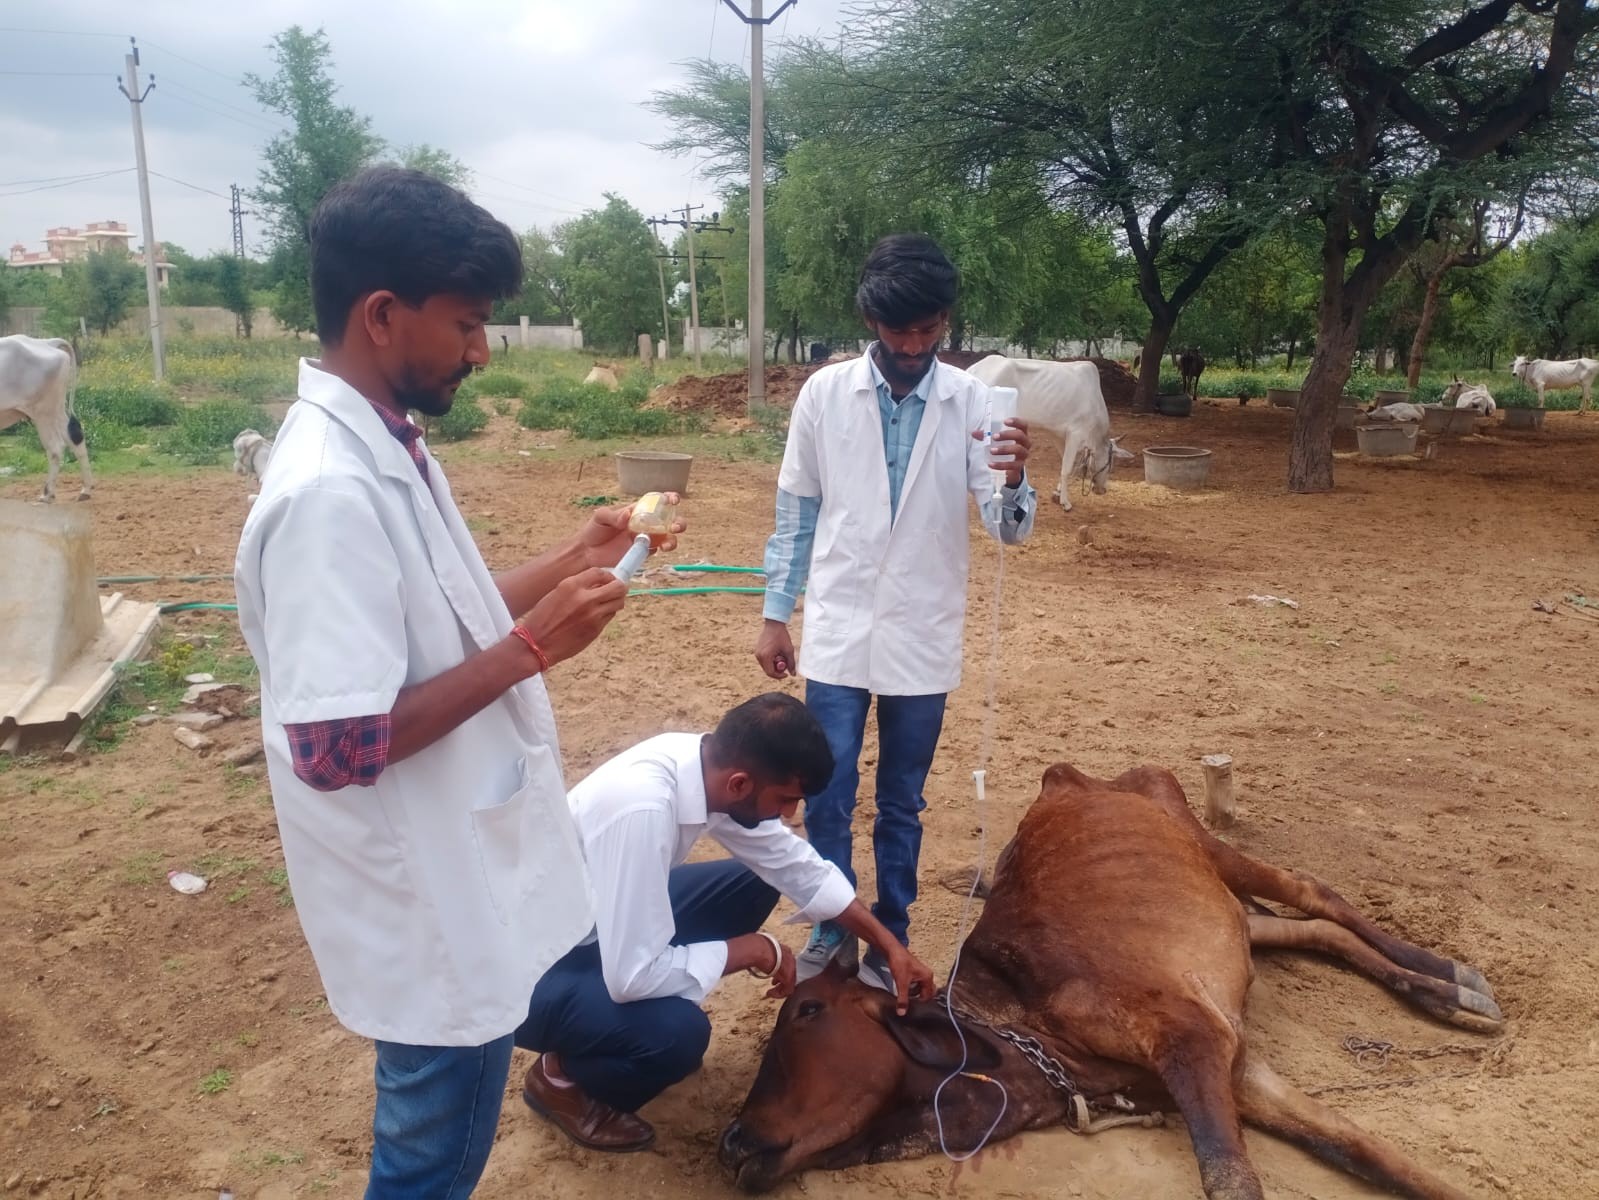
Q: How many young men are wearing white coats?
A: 2